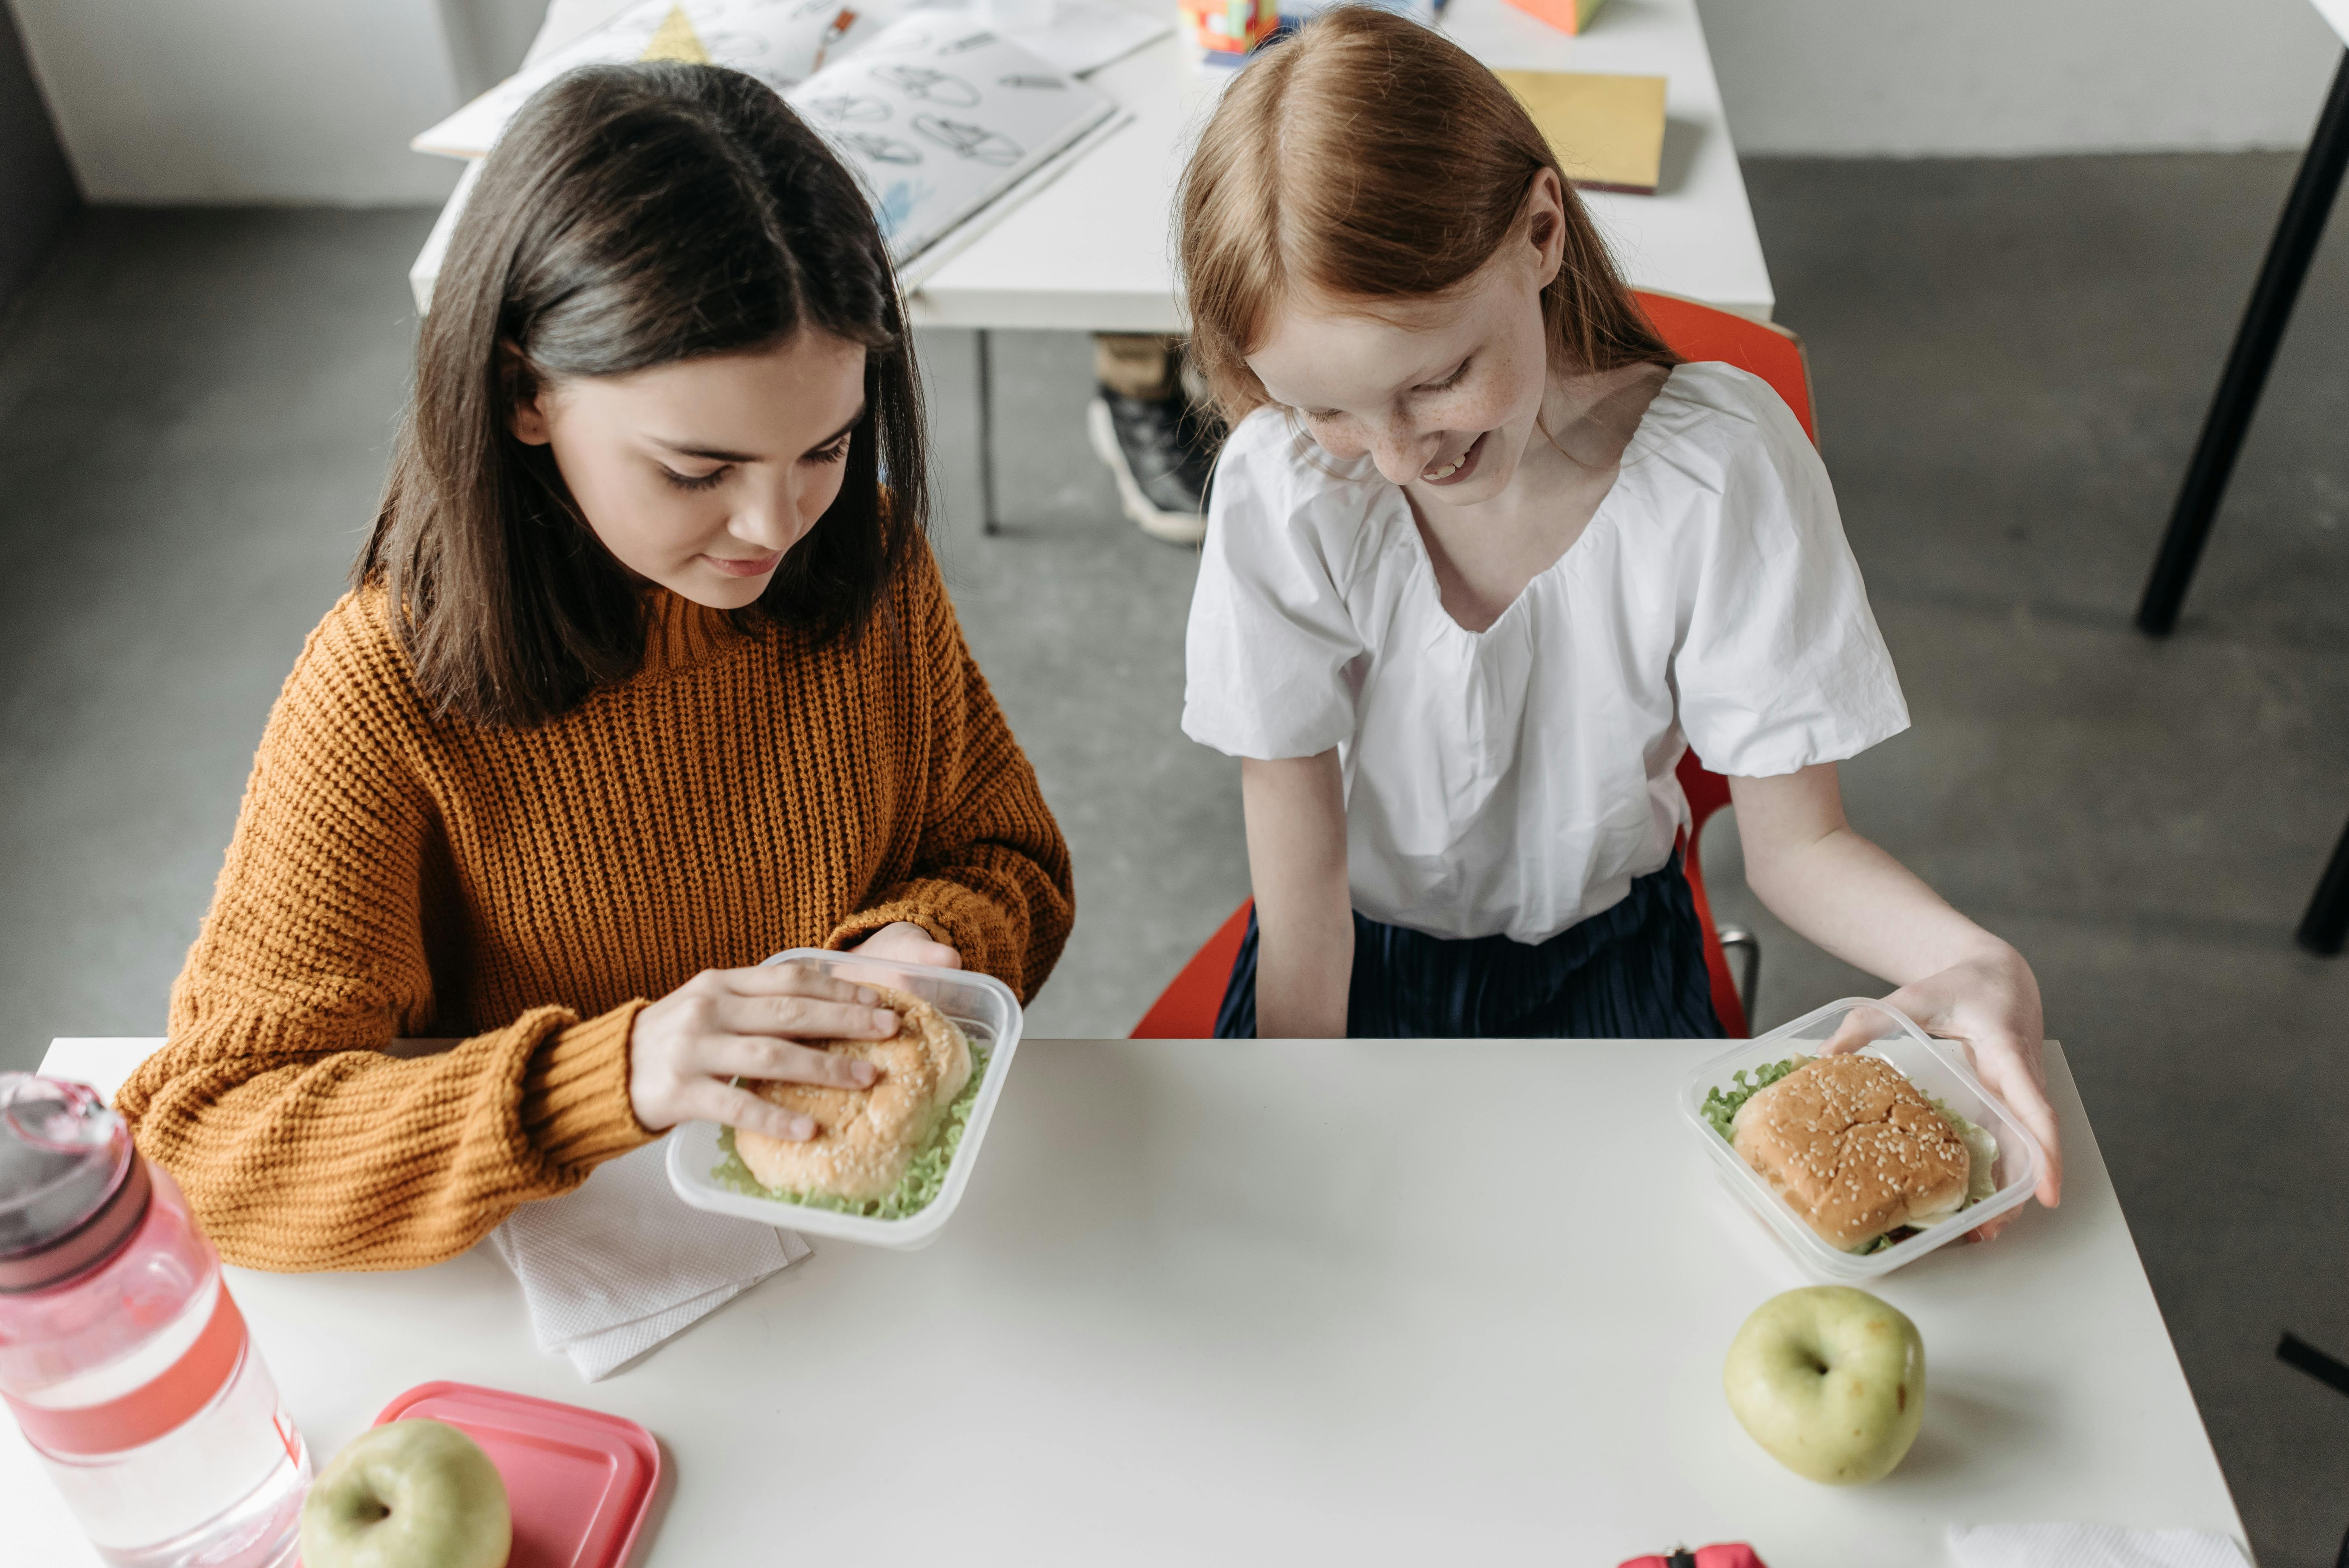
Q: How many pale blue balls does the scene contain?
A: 0